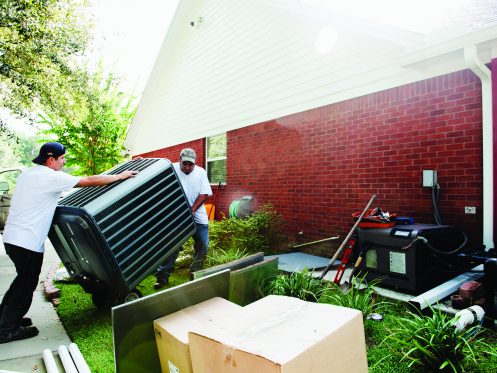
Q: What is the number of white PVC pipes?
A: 3